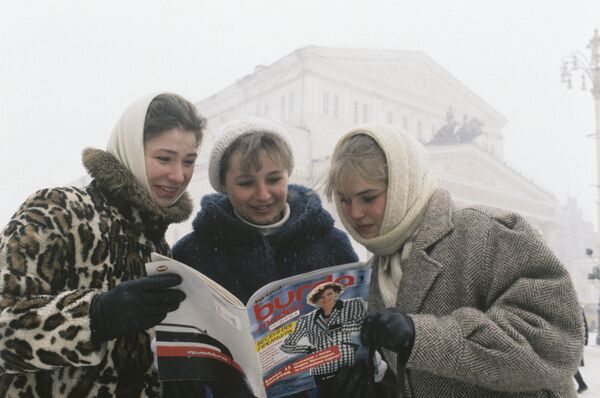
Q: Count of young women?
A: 3